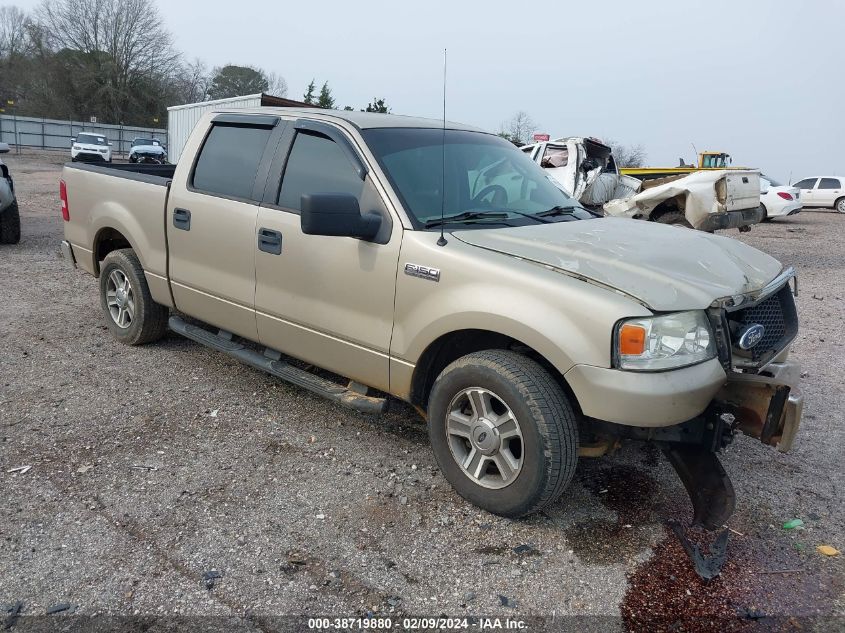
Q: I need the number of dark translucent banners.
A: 1